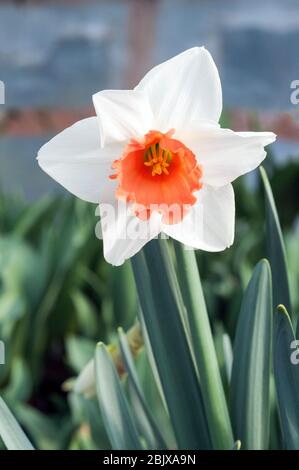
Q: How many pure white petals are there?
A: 6